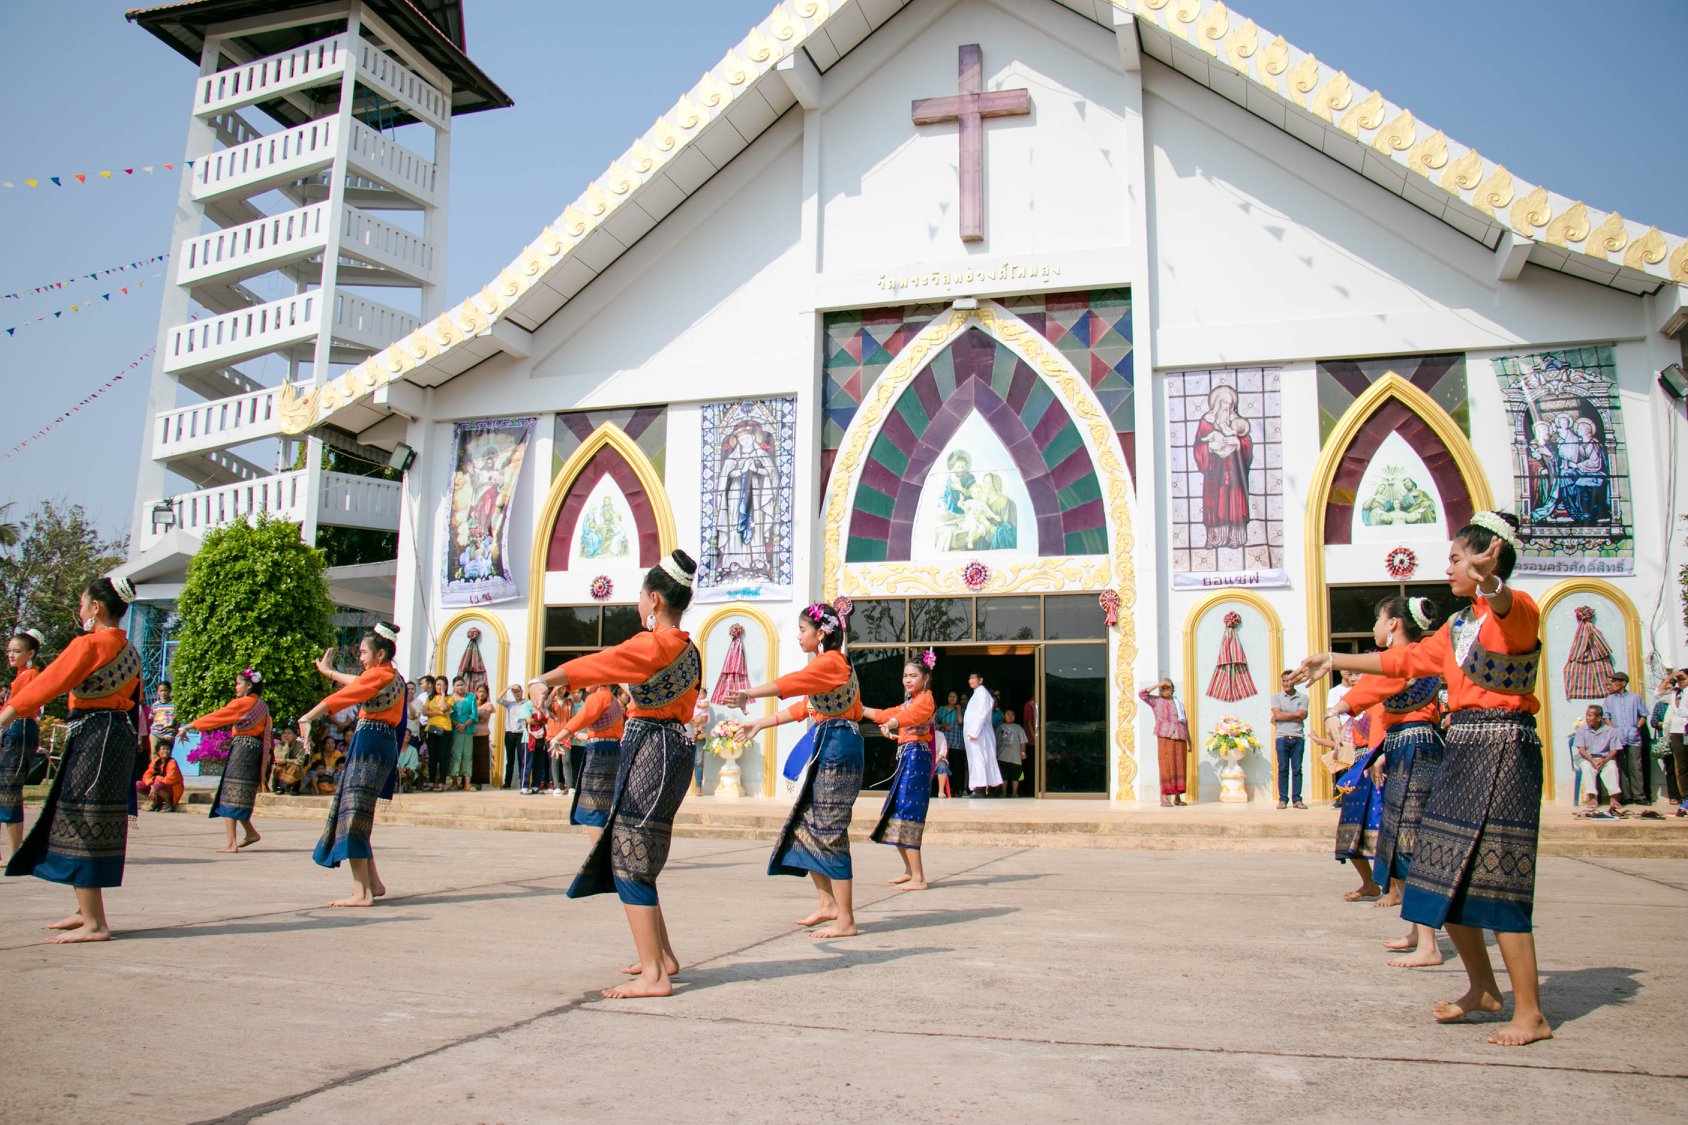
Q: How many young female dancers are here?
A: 11